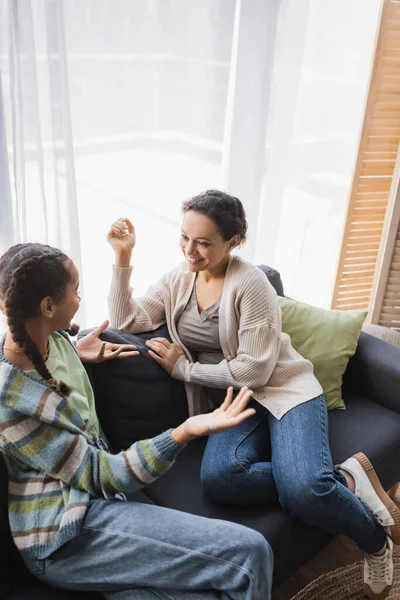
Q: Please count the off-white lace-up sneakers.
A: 2